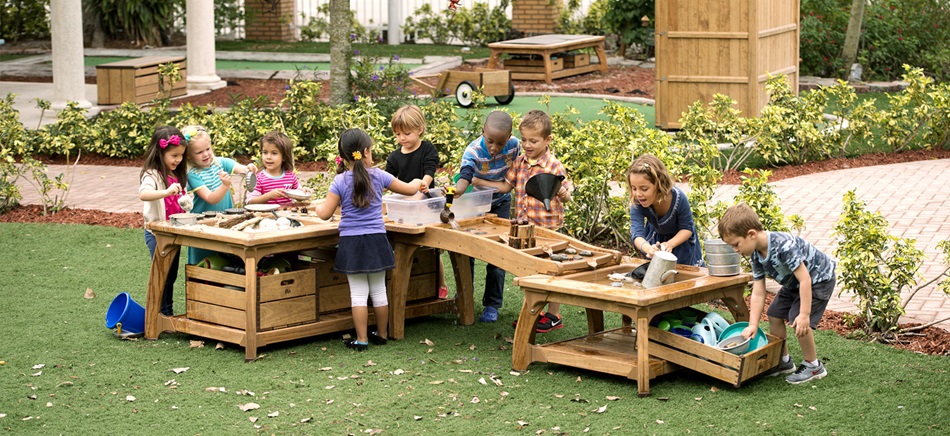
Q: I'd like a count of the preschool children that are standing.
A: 9